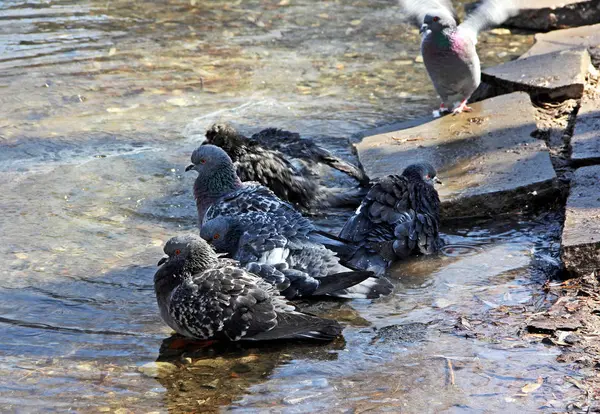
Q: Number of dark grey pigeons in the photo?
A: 5